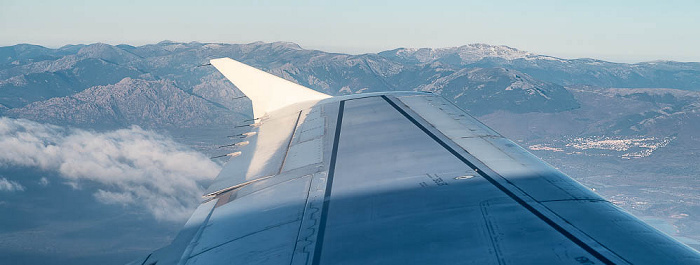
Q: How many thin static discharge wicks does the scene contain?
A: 7